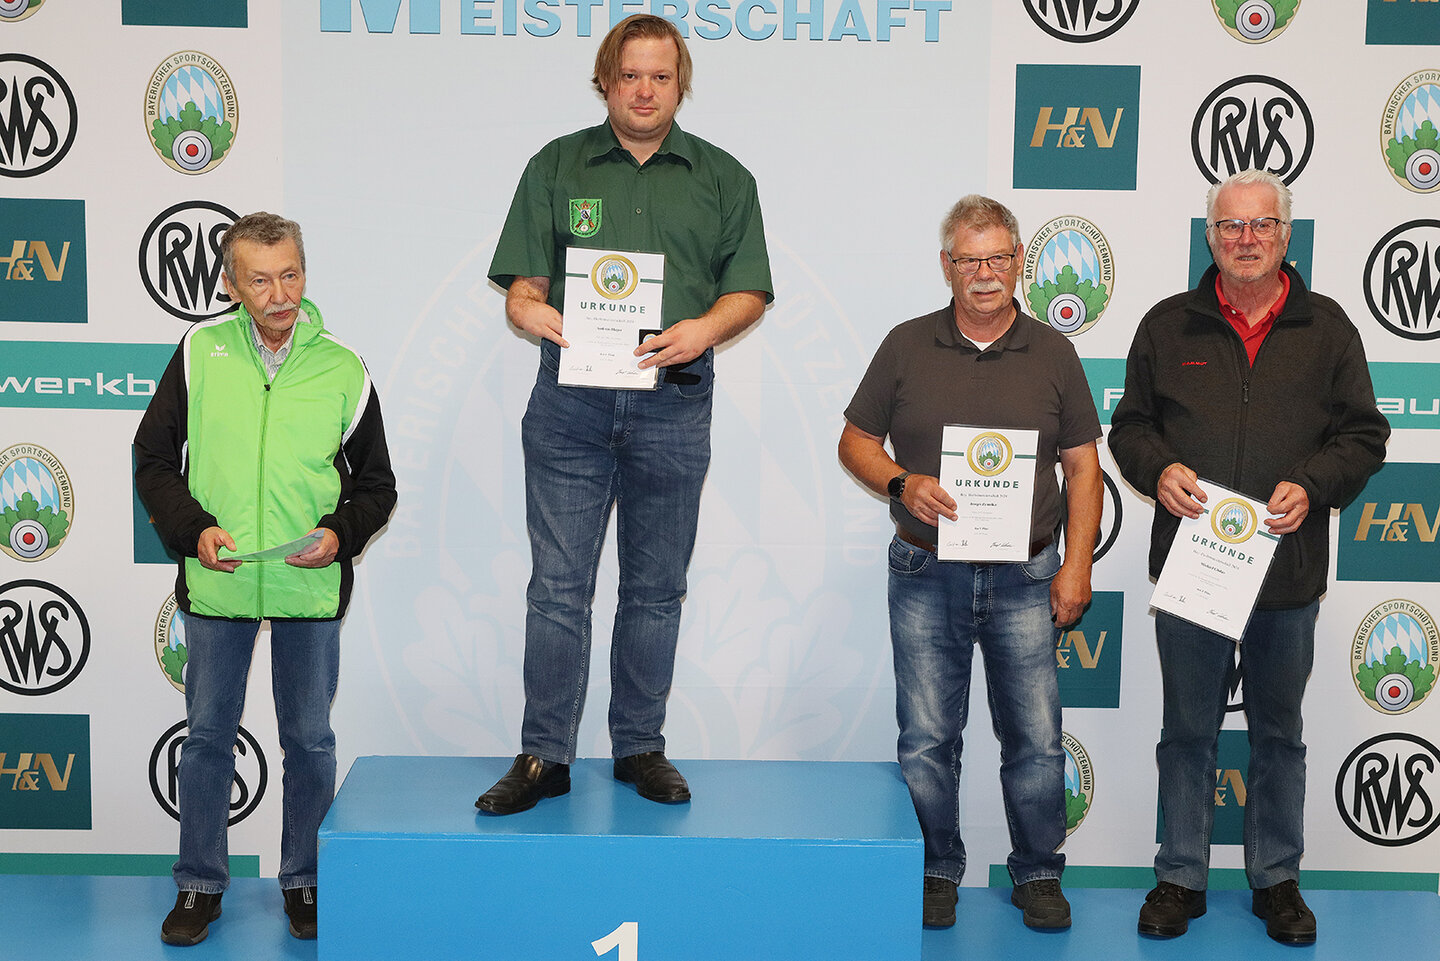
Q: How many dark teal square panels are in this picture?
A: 10